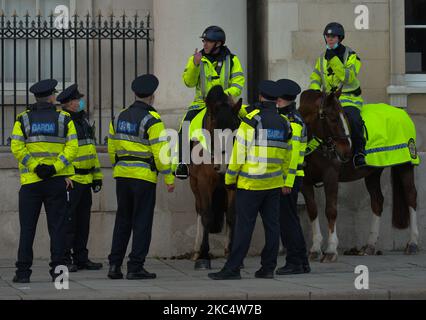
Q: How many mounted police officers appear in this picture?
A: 2